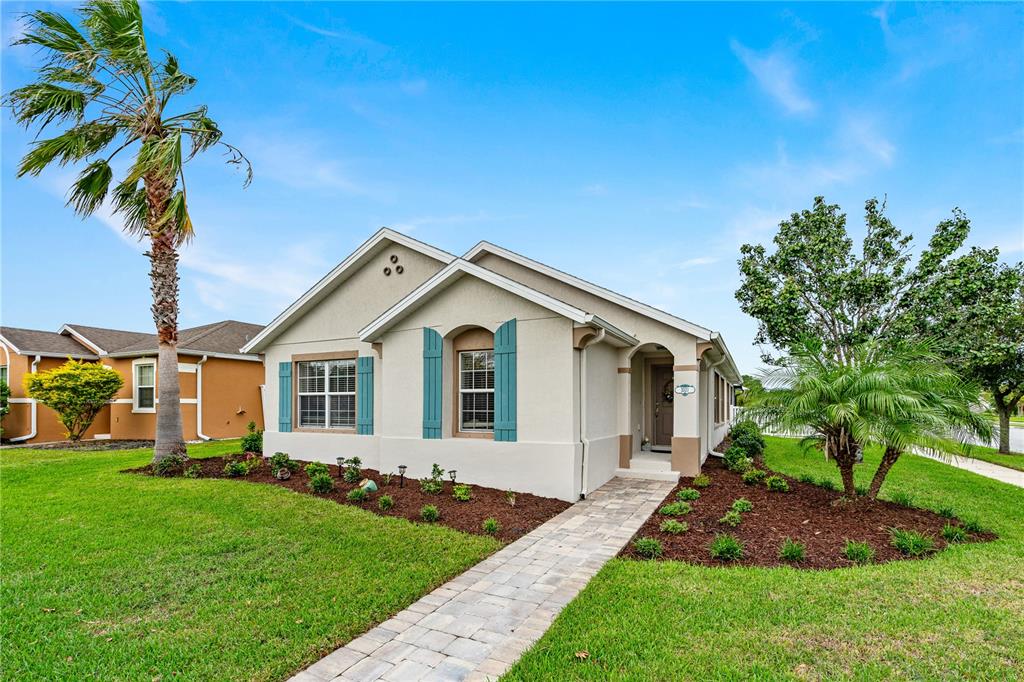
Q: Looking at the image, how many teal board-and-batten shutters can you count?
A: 4